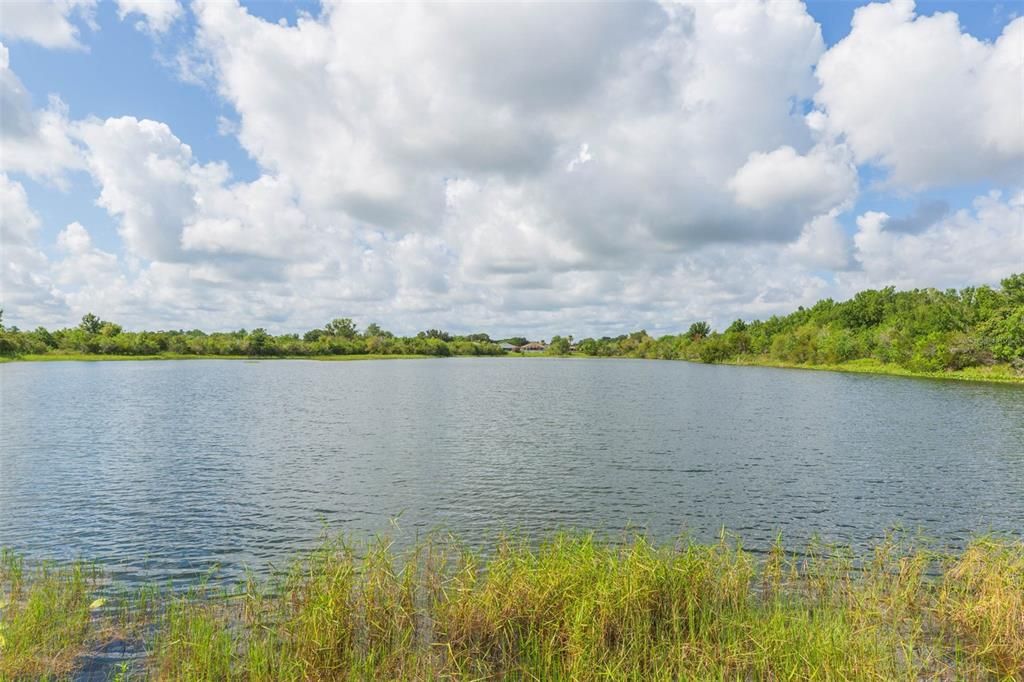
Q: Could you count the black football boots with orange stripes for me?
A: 0